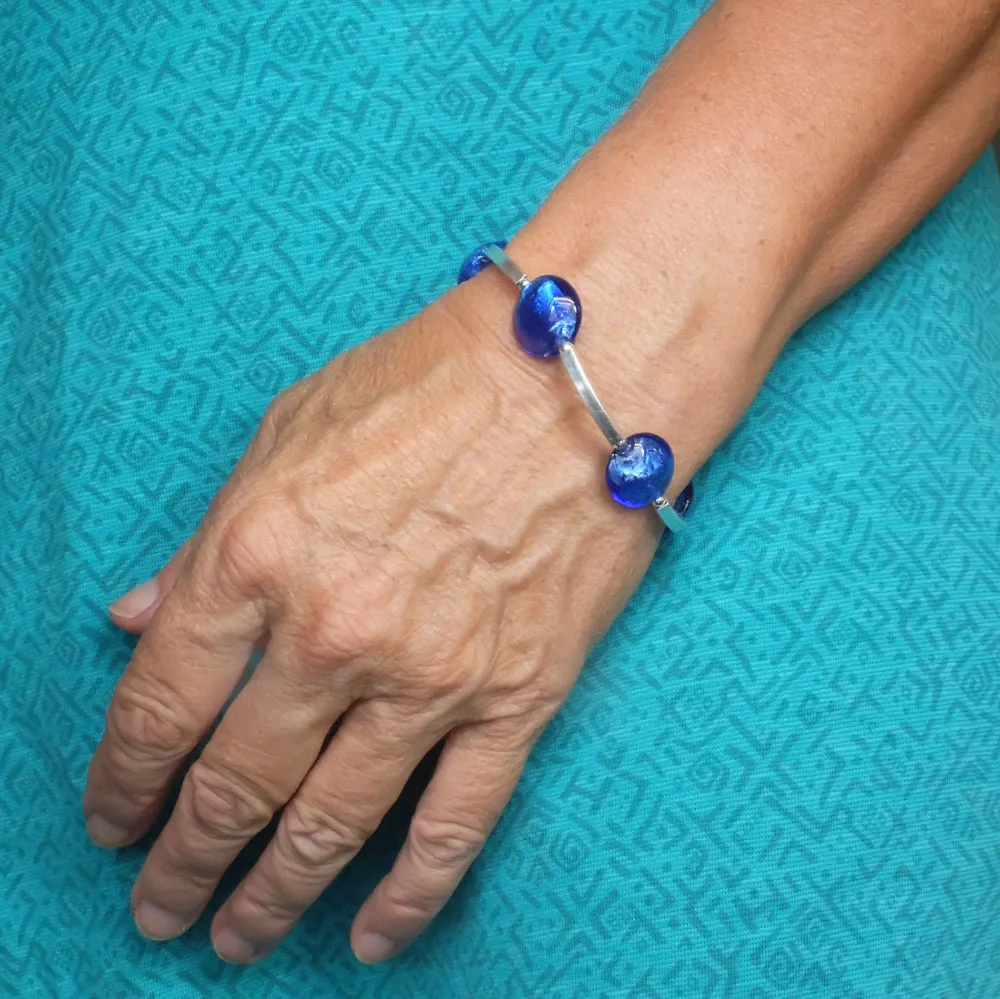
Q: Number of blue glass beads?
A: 4